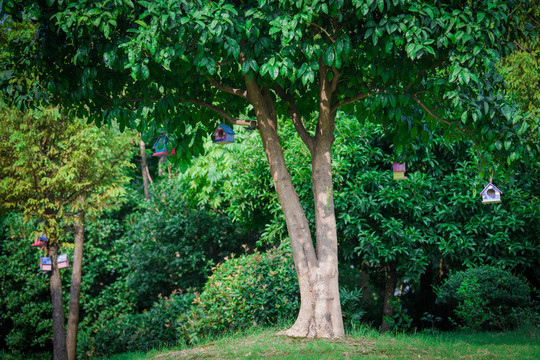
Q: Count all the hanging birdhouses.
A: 7